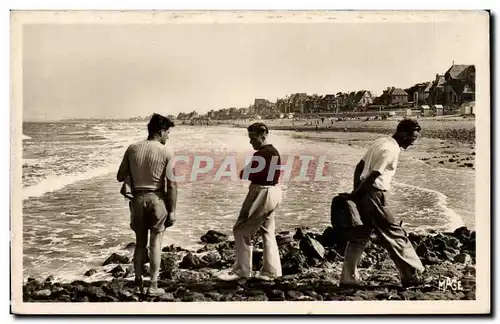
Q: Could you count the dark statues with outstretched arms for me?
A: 0